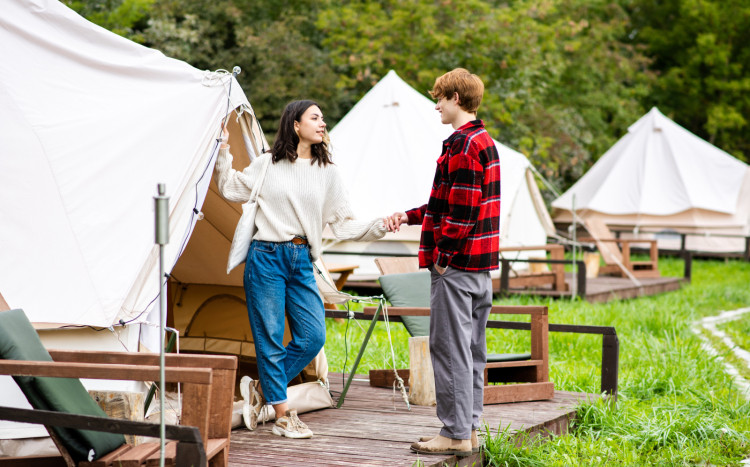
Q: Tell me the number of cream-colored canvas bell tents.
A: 3